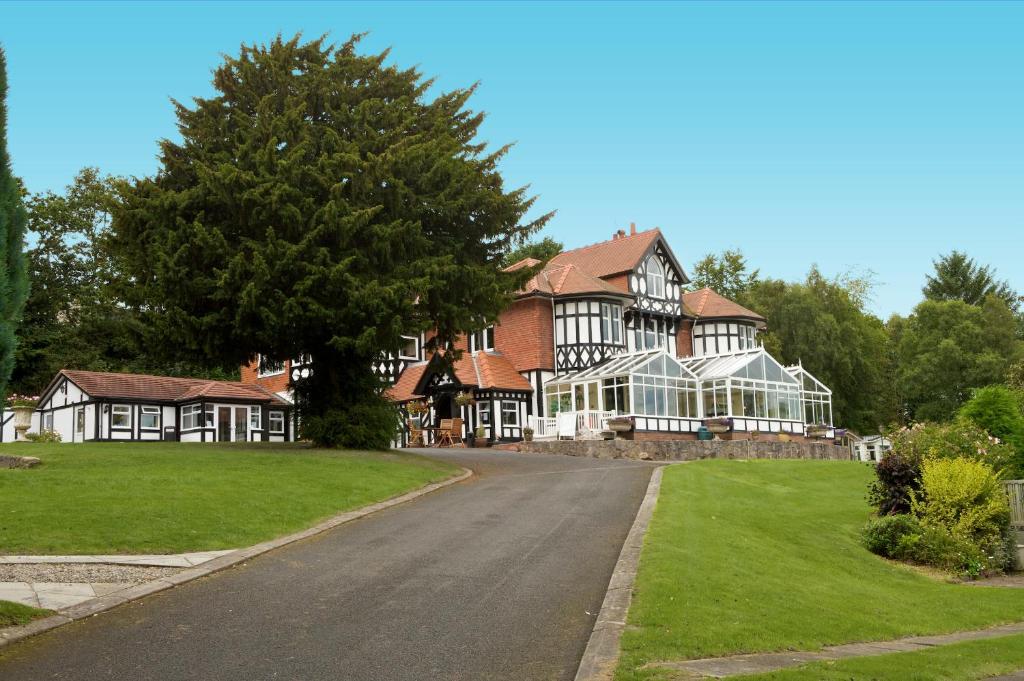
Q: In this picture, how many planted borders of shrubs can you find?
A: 1